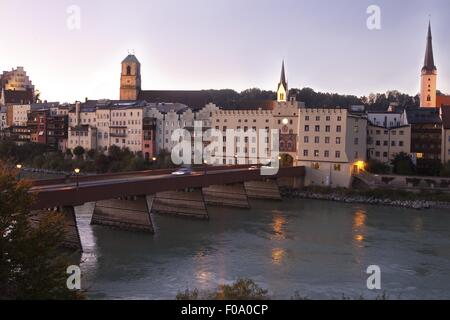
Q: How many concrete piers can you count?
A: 5